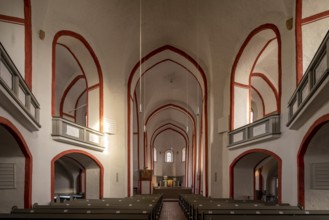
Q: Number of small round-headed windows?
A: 3